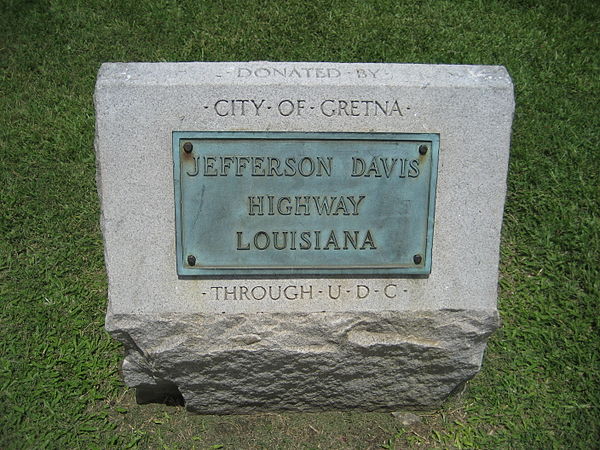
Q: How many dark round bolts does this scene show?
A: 4